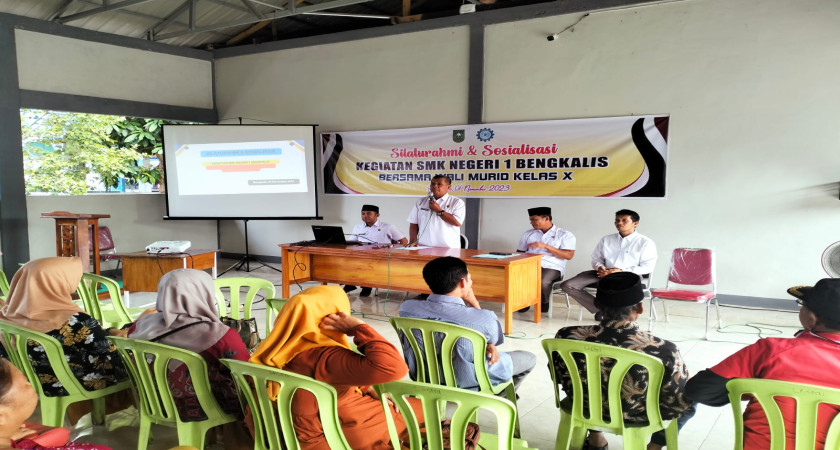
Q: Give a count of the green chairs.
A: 11